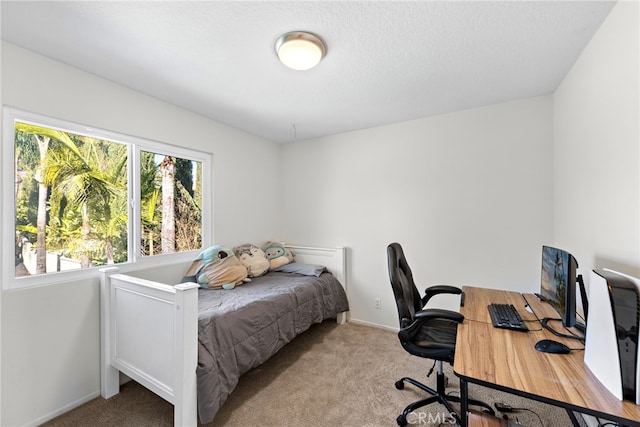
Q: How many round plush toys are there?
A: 3